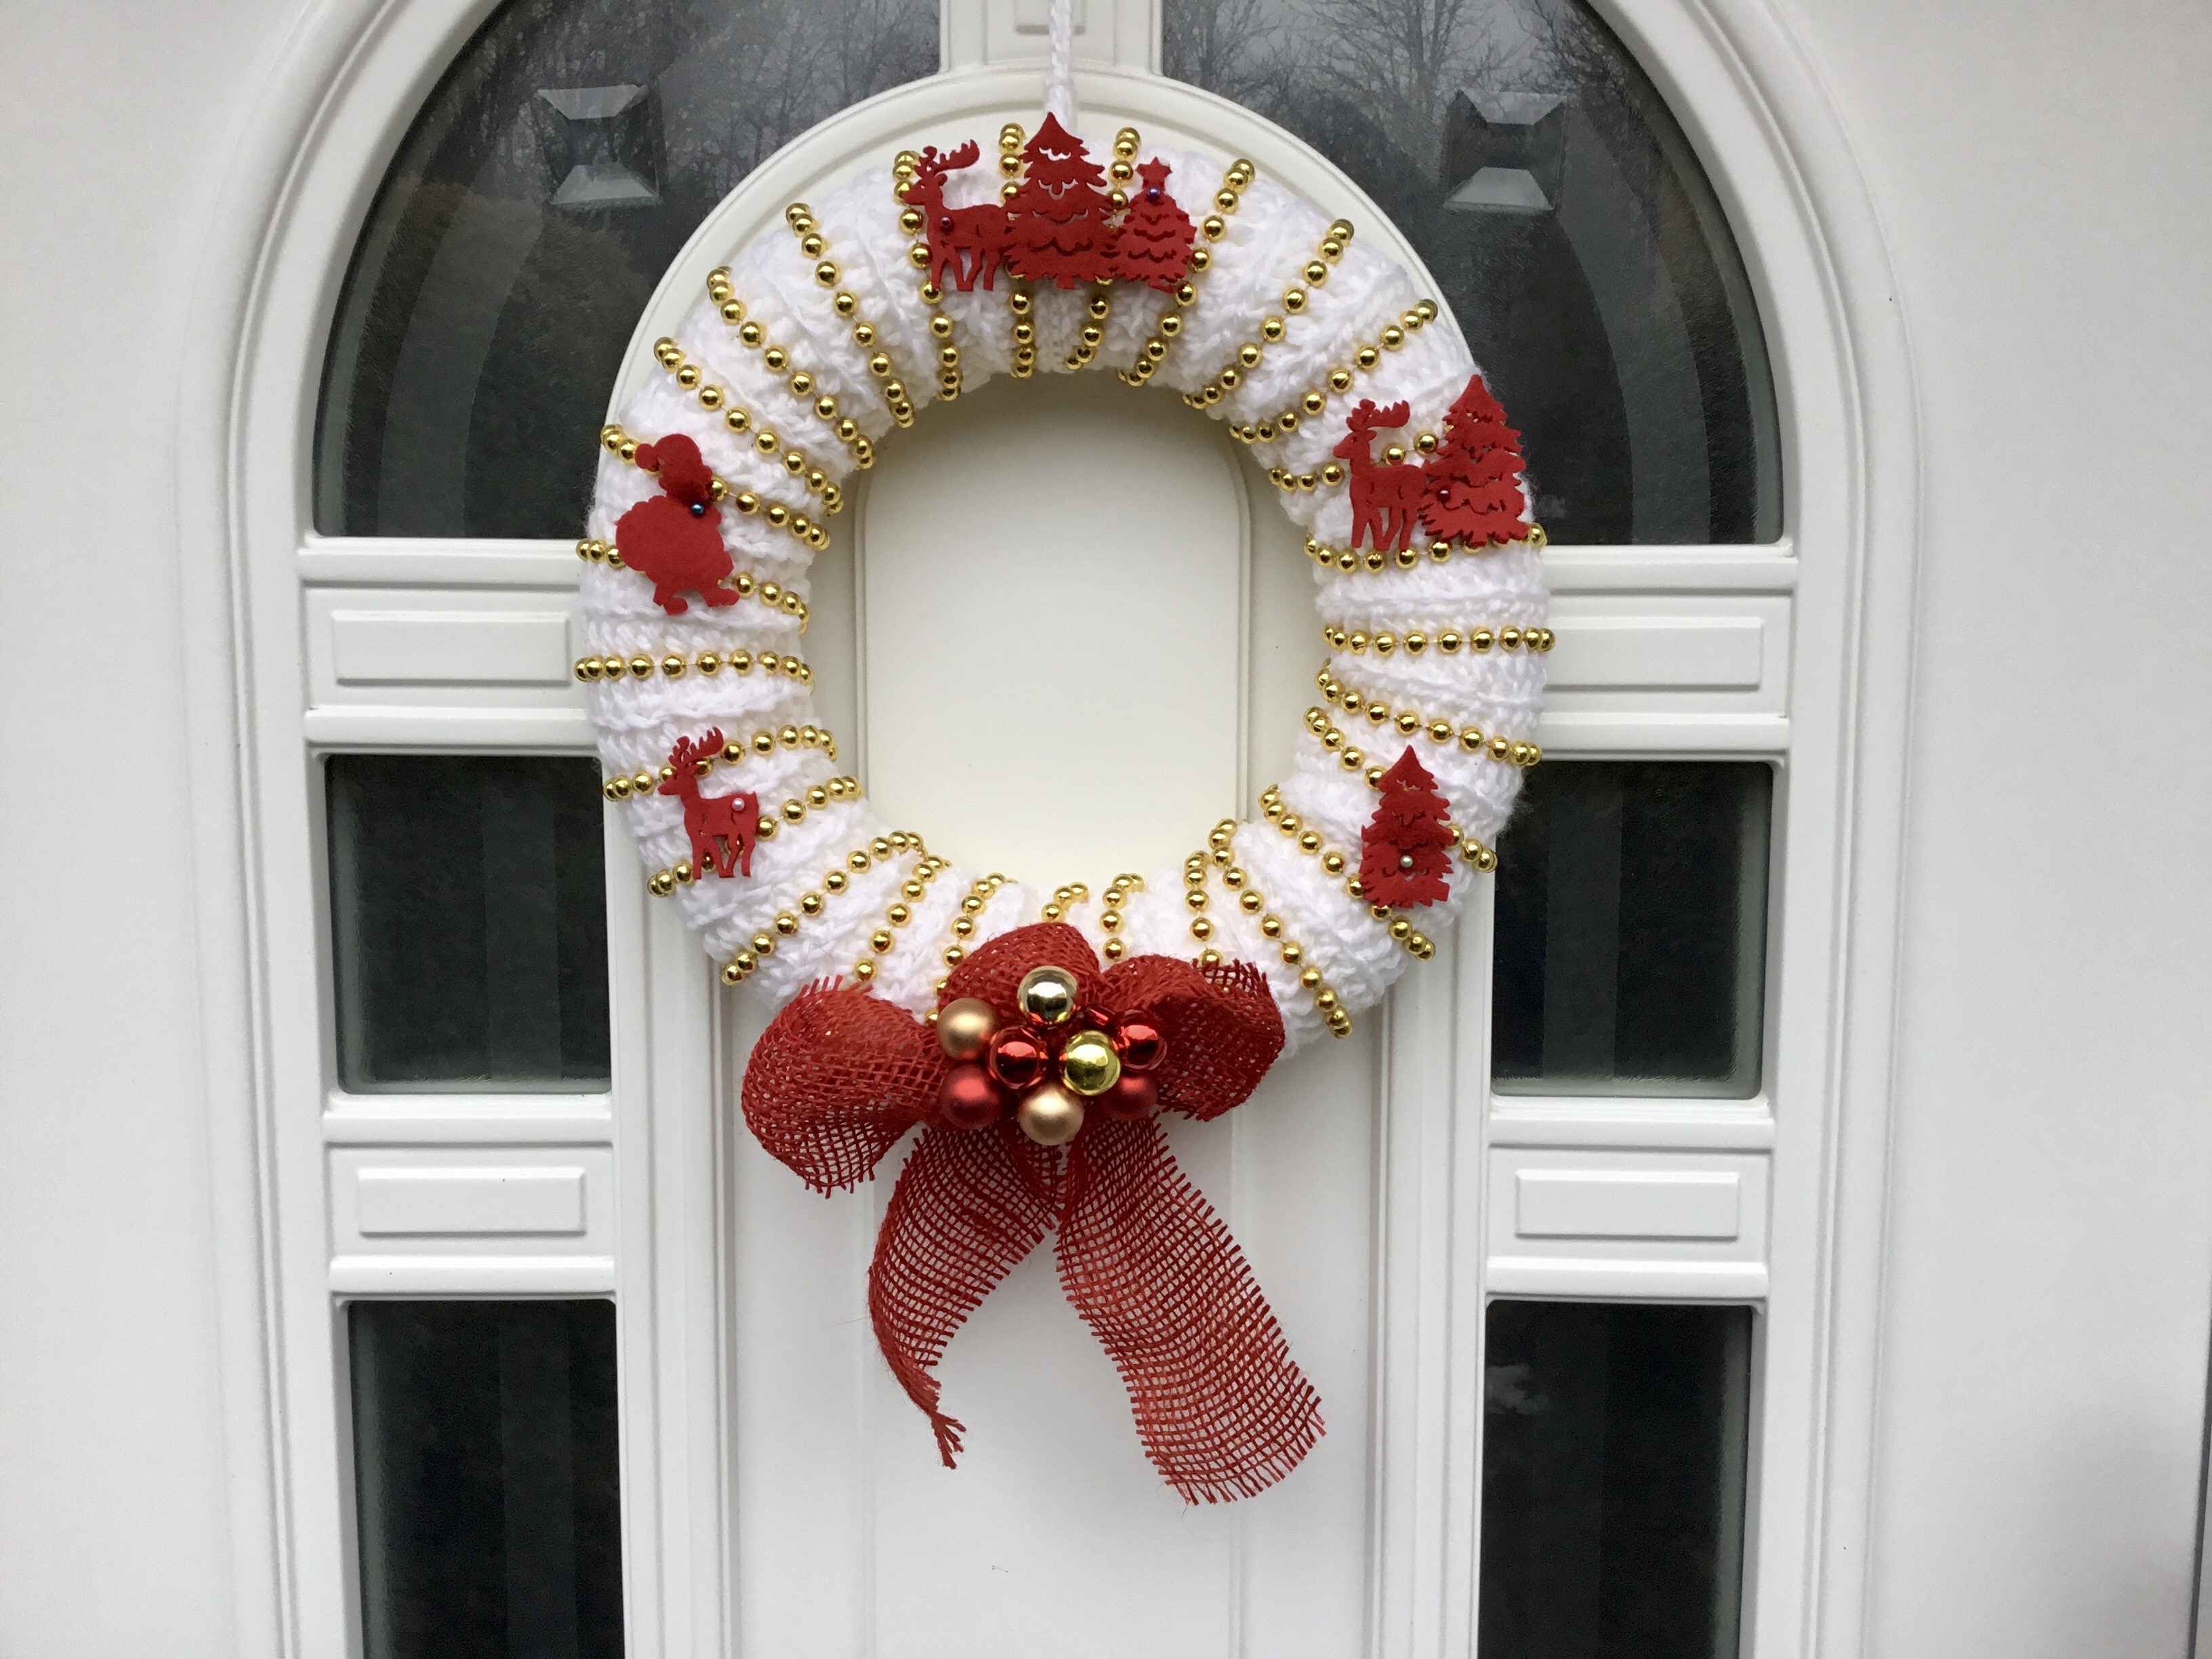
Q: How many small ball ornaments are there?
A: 8